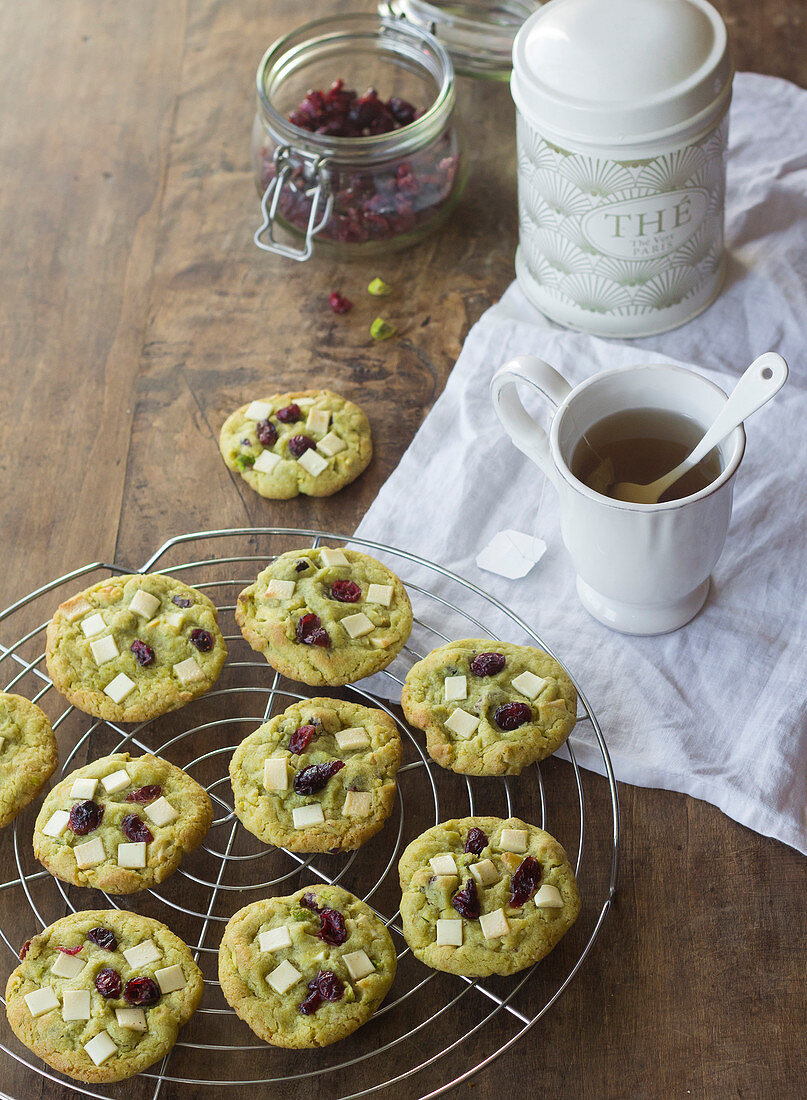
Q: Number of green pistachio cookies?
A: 10